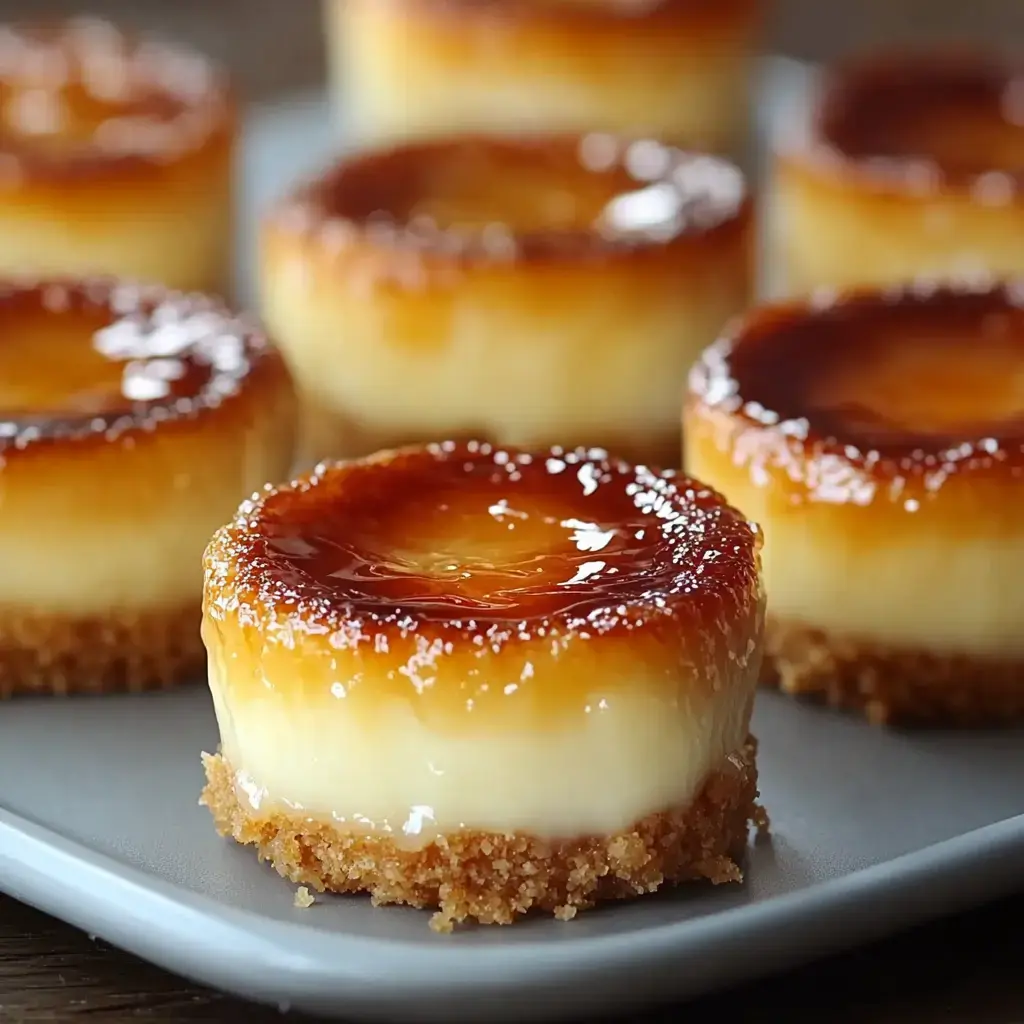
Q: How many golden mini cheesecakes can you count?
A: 7